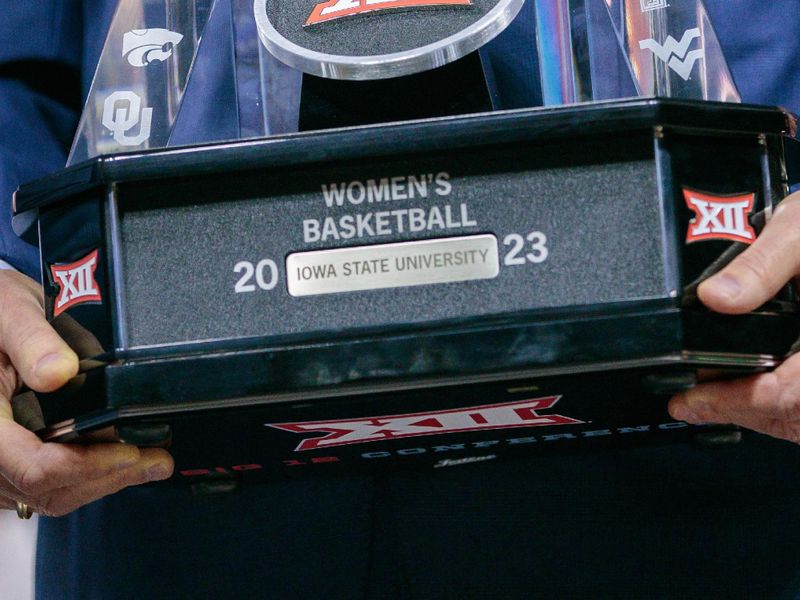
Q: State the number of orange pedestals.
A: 0